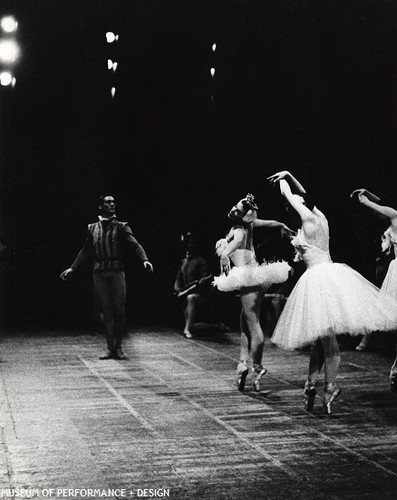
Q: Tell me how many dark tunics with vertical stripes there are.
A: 1